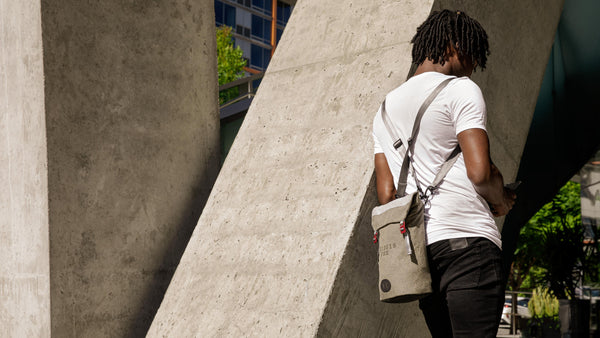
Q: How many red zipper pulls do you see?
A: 2